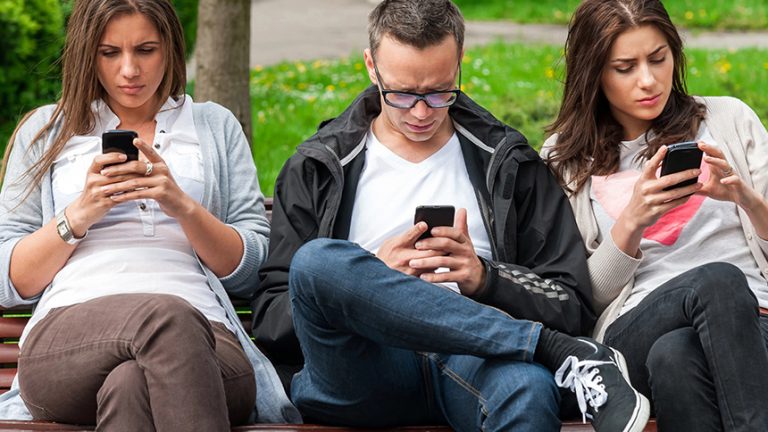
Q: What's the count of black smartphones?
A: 3